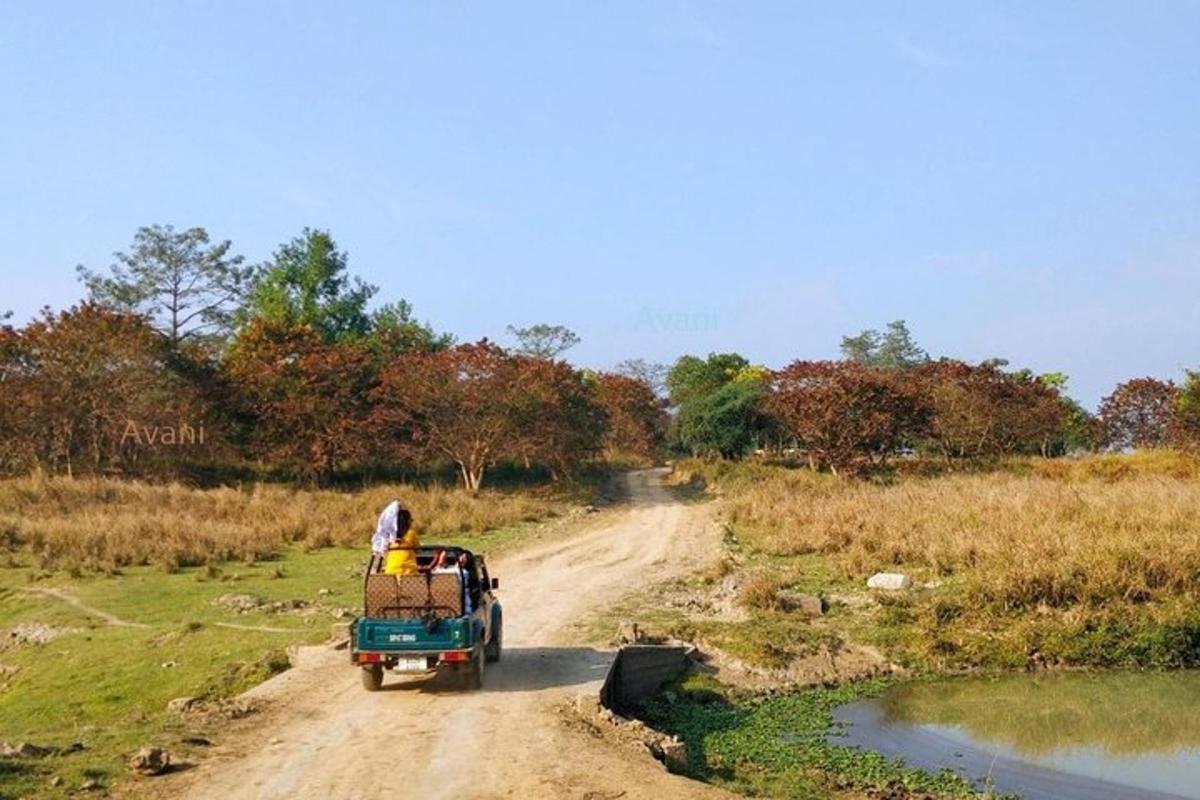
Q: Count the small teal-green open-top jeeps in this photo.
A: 1